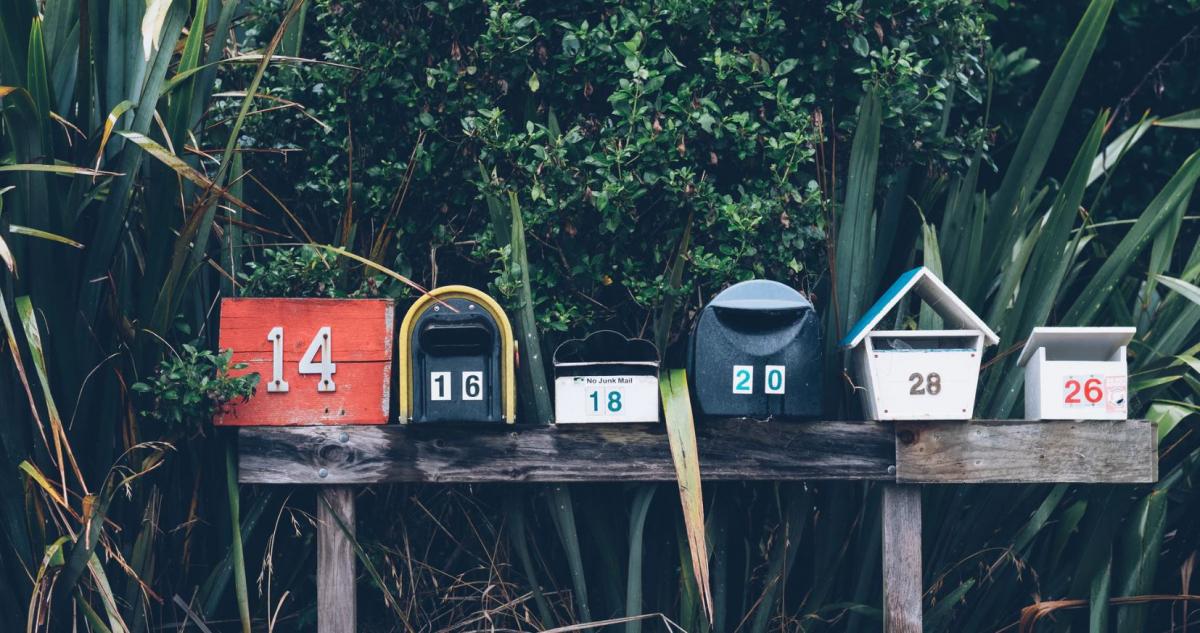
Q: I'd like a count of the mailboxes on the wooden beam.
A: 6